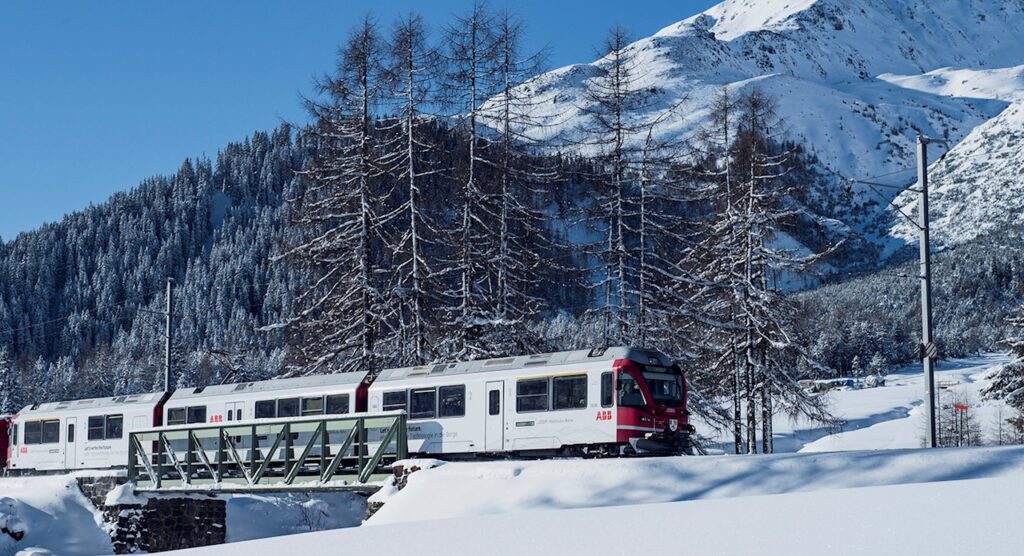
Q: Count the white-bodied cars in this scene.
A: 3